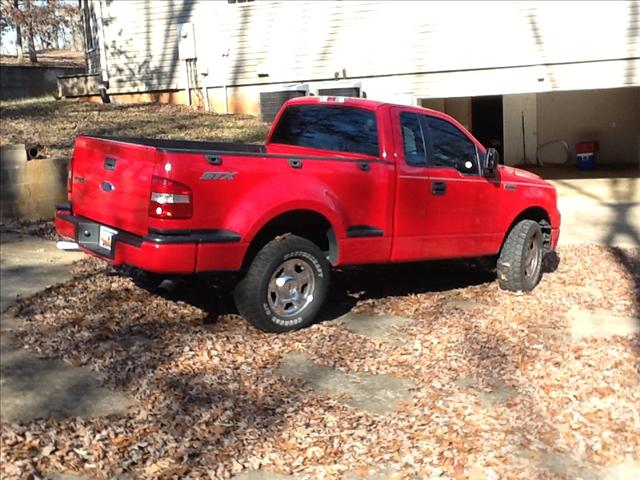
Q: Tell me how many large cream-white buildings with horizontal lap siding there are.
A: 1